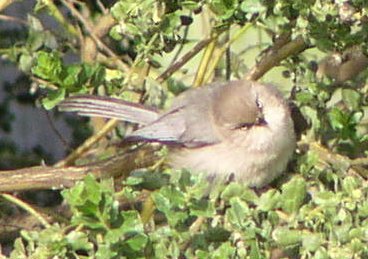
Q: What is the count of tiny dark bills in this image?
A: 1